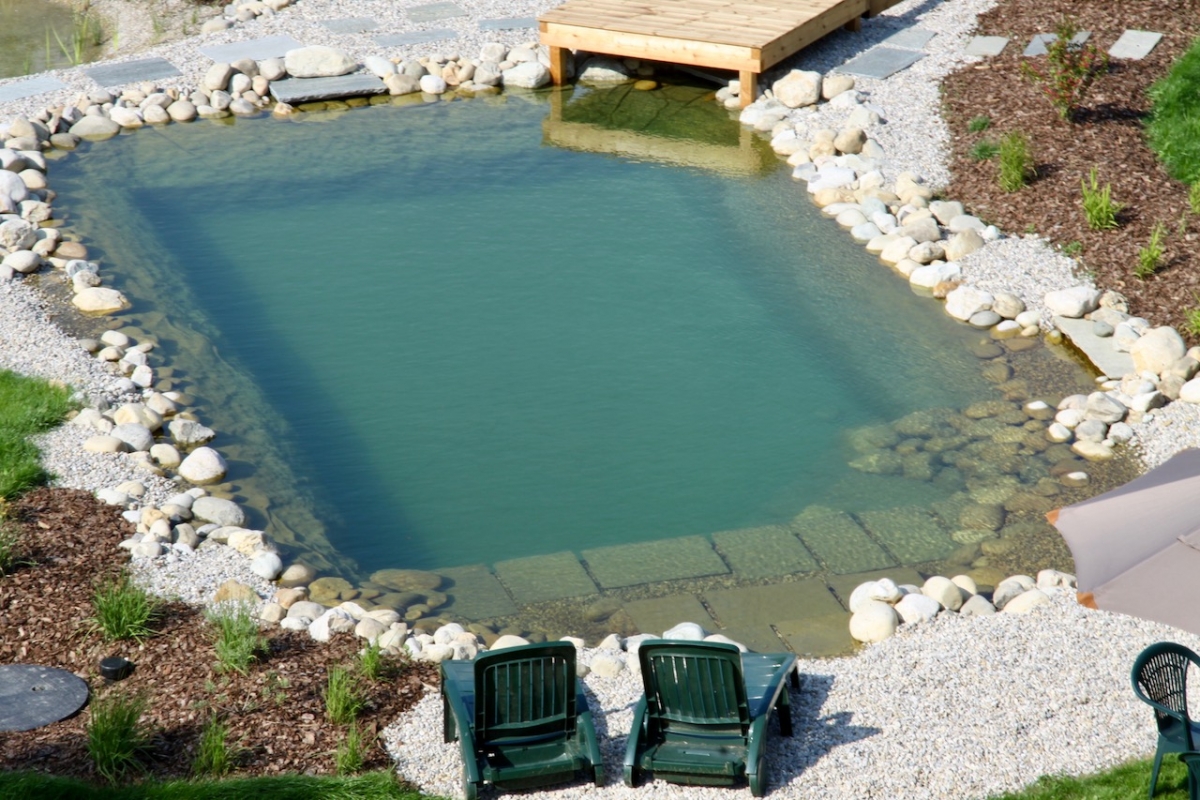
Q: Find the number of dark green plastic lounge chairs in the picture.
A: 2